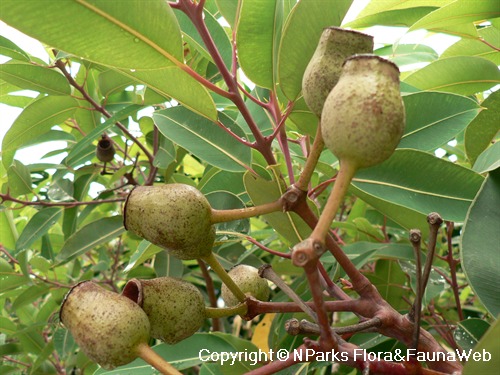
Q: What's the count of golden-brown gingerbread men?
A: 0